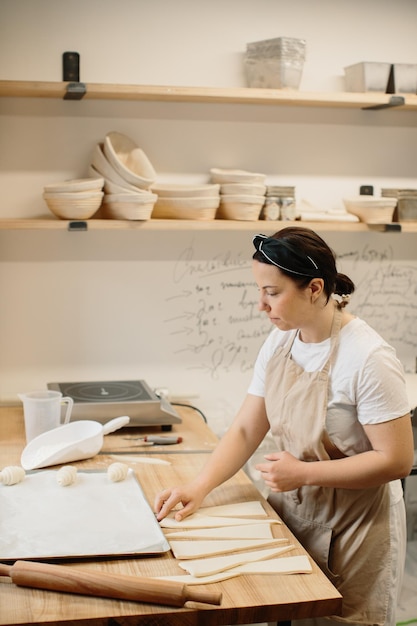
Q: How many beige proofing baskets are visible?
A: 12